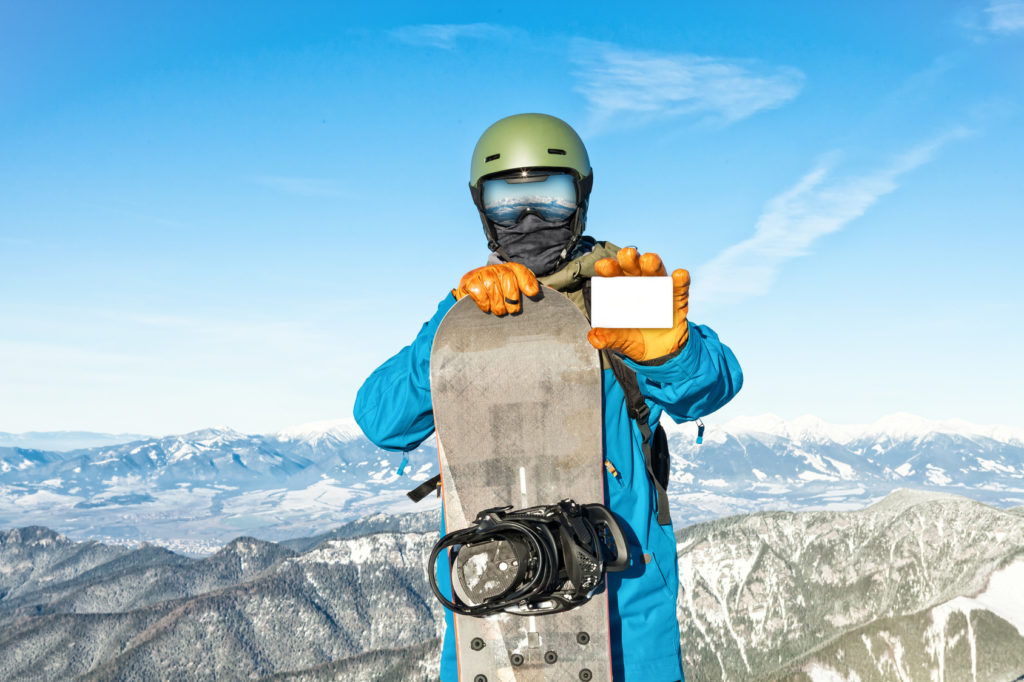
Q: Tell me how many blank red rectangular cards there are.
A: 0